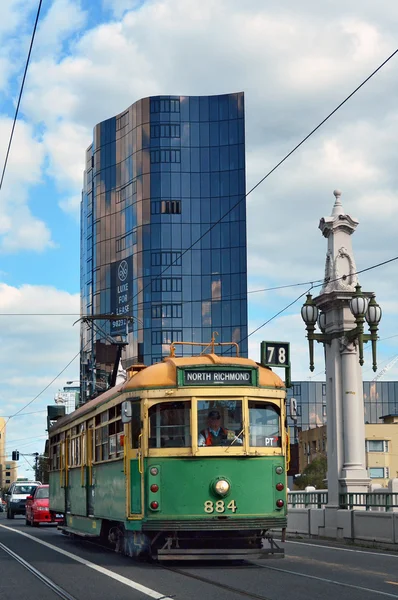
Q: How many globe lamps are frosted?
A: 4